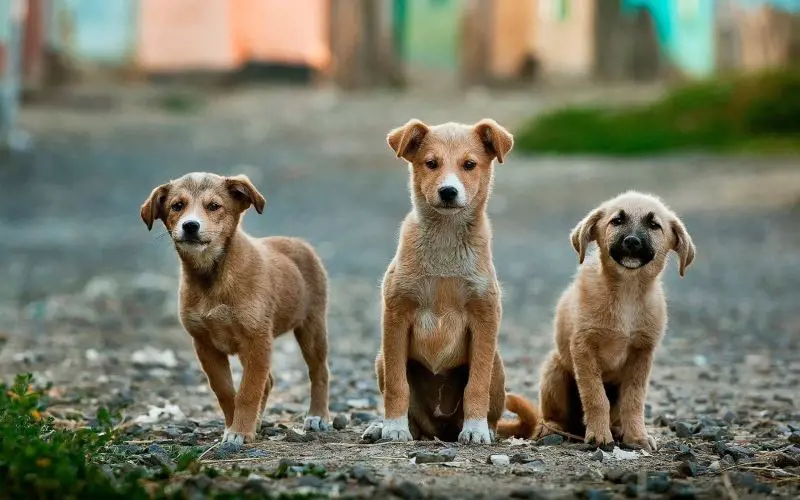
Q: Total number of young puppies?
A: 3